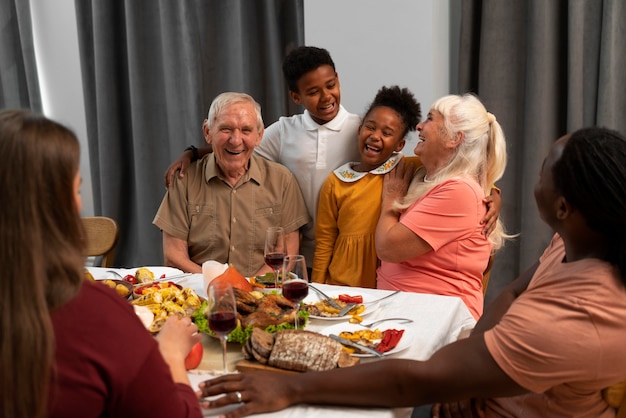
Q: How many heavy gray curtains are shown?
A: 3